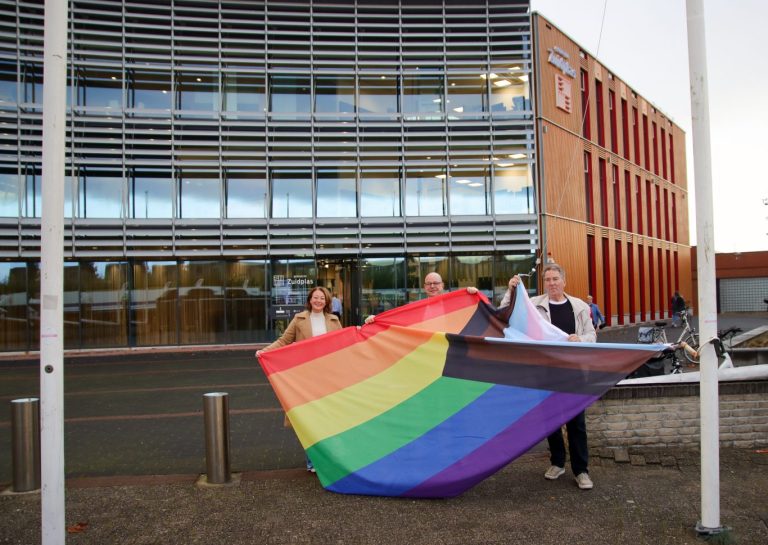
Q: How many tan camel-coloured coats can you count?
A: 1